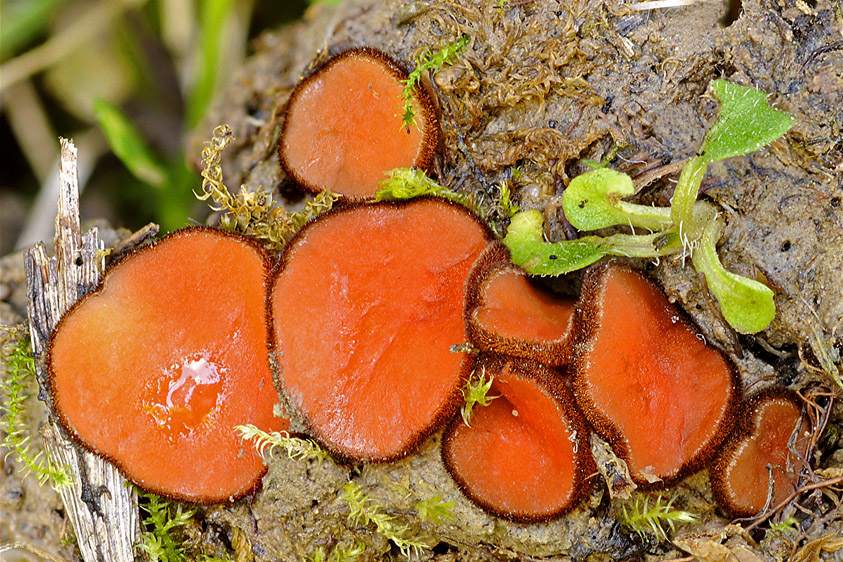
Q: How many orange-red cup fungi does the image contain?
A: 7